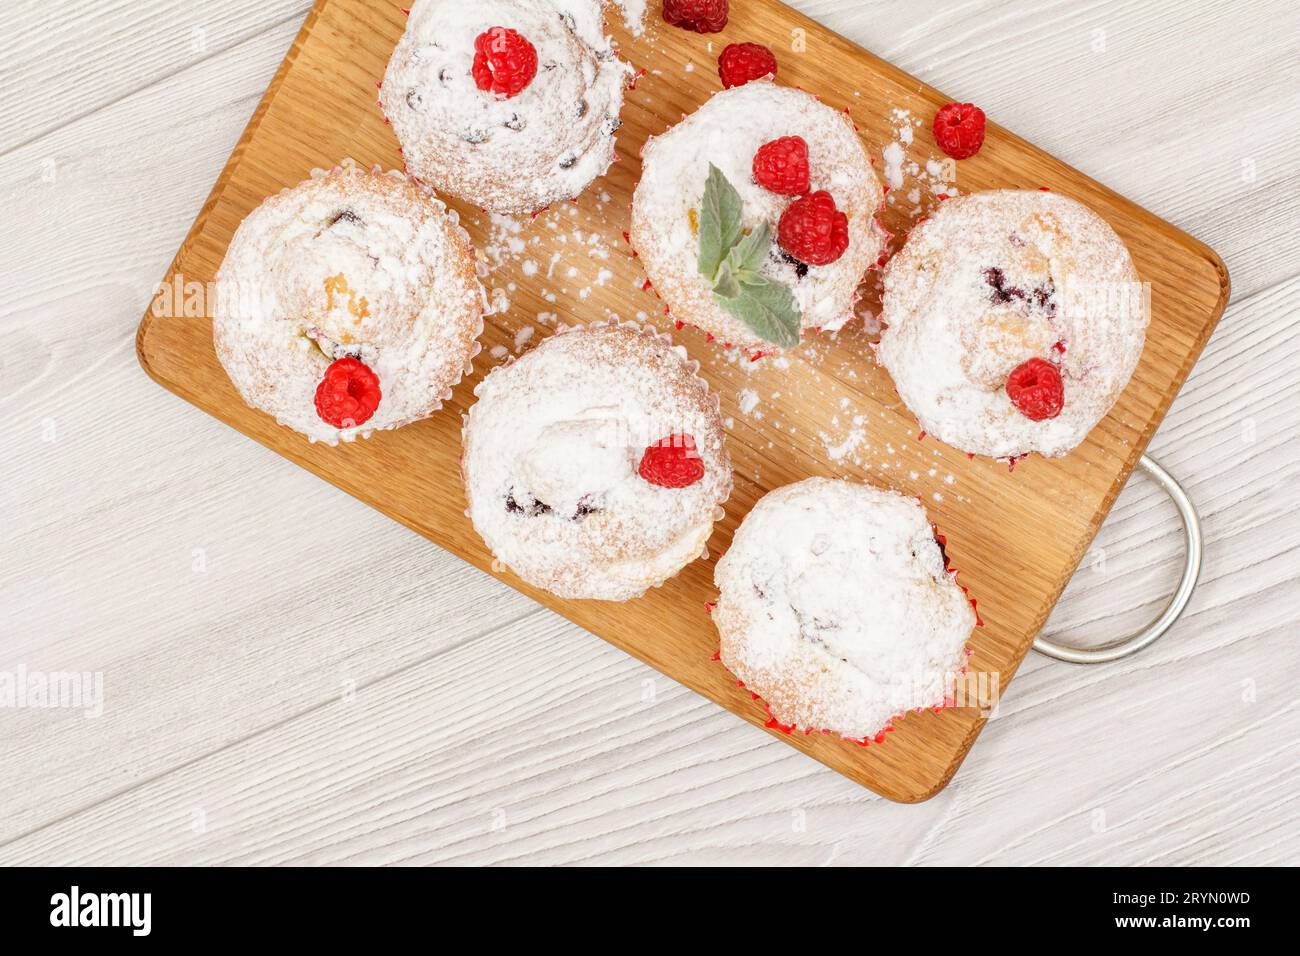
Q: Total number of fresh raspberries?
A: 9